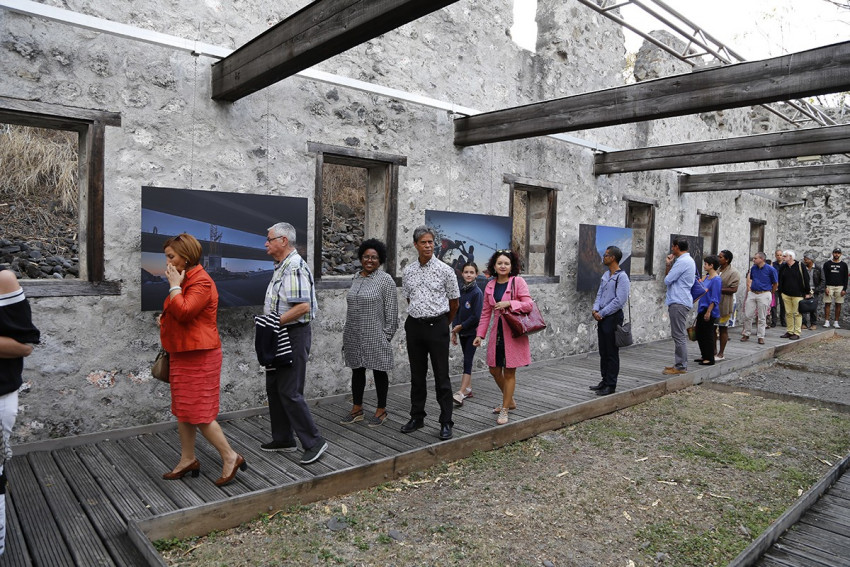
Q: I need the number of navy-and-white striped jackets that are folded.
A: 1